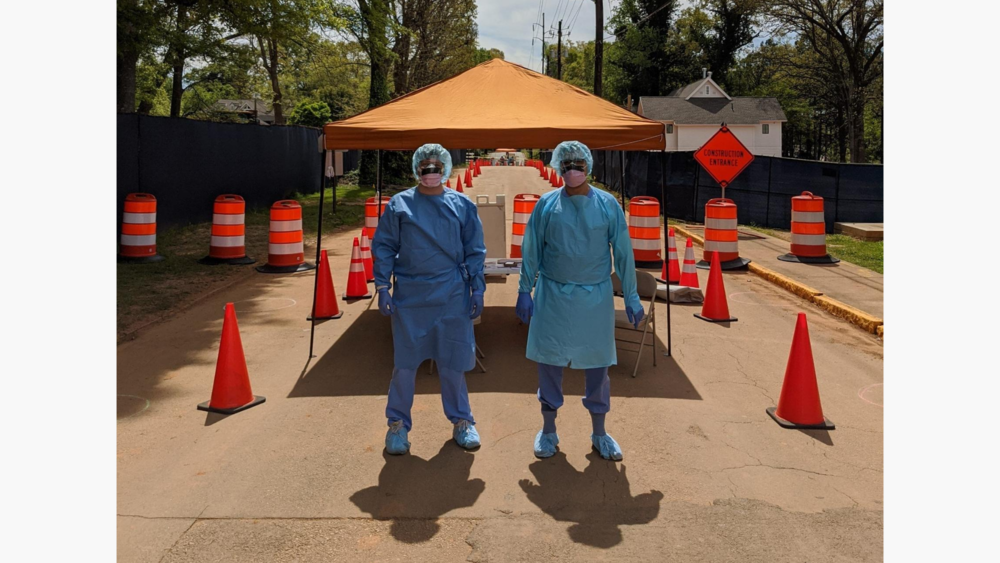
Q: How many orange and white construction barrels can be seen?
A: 8